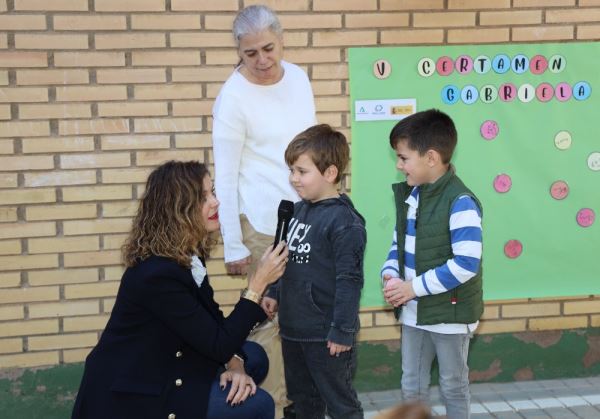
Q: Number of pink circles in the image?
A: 11